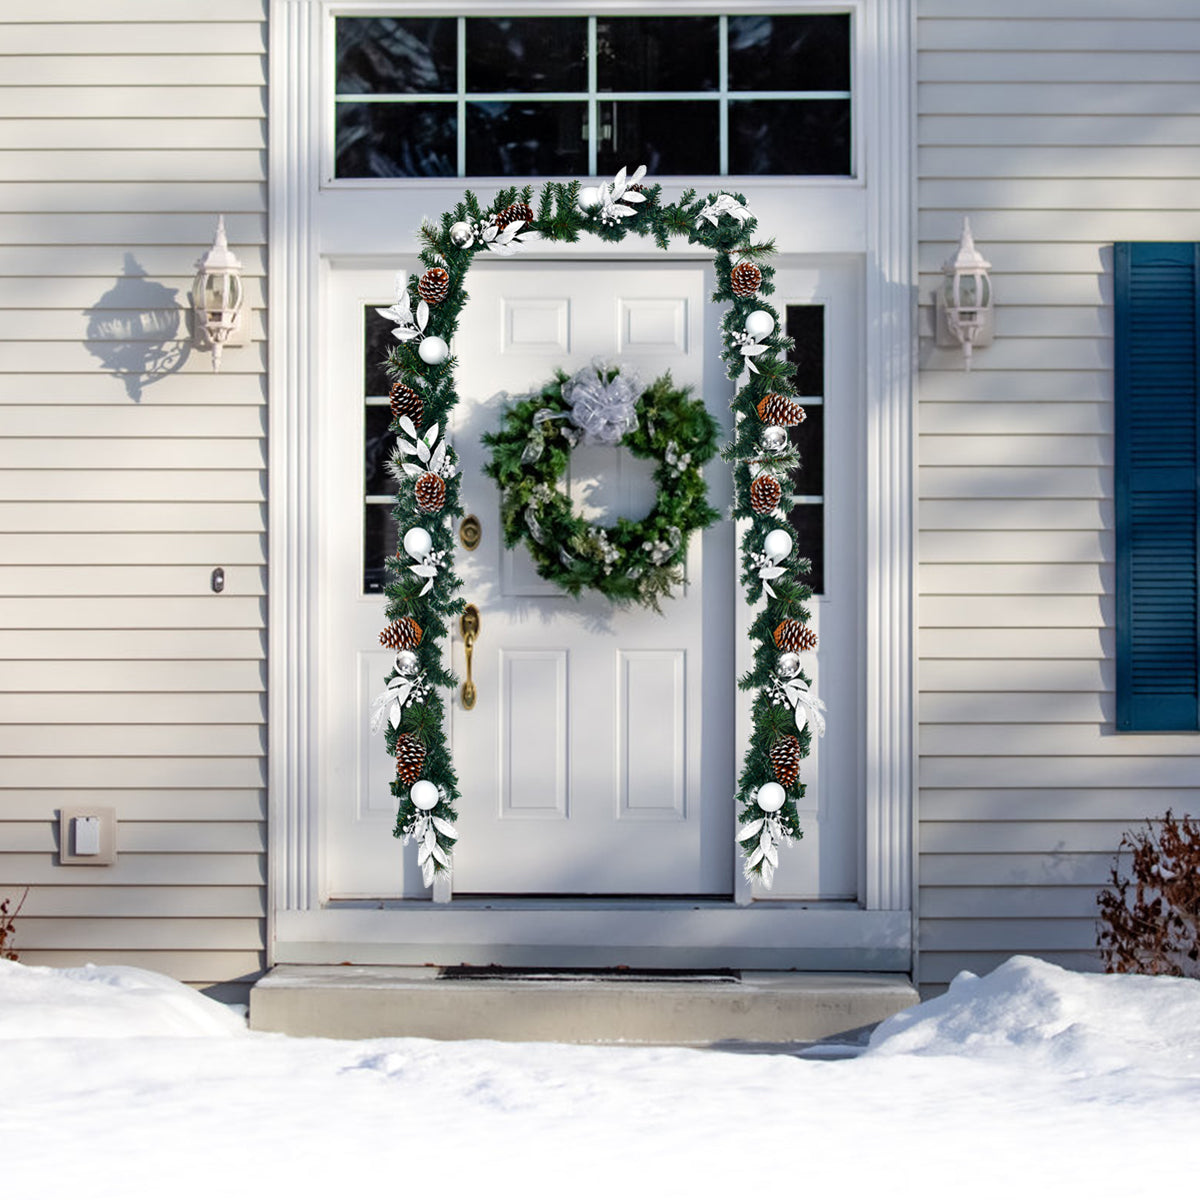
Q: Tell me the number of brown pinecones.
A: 11